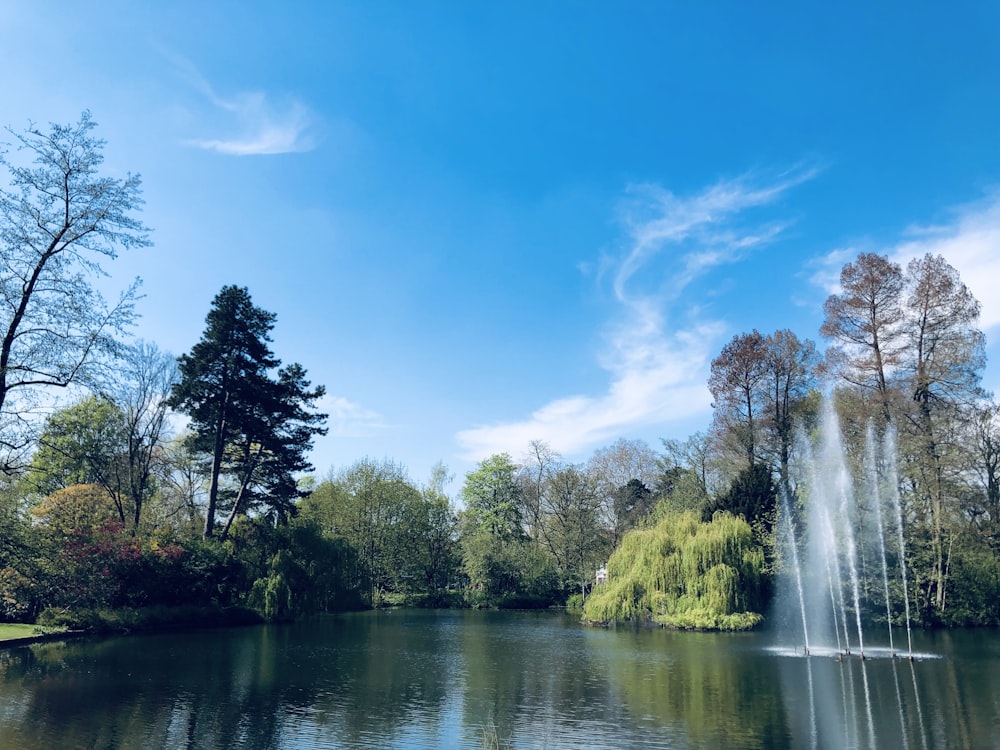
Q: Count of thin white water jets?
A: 6